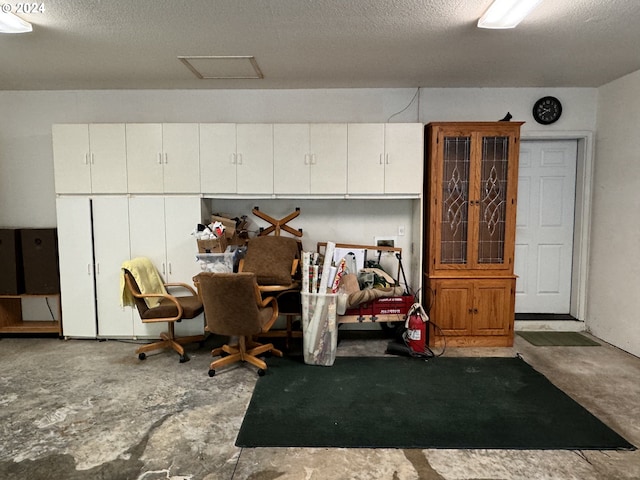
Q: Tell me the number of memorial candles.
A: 0